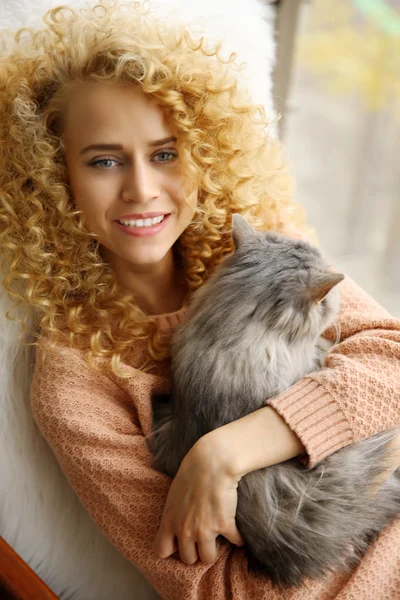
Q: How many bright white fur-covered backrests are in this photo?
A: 1